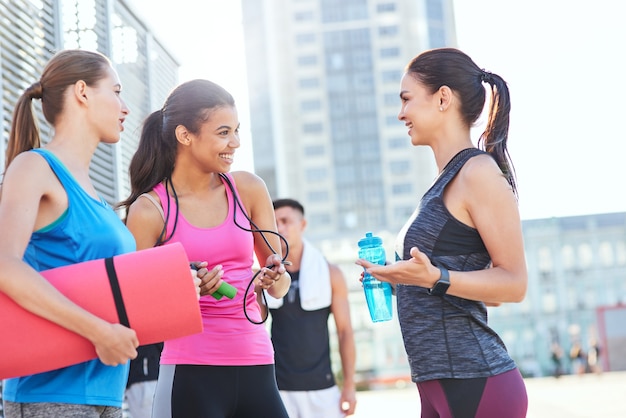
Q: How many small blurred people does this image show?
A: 3